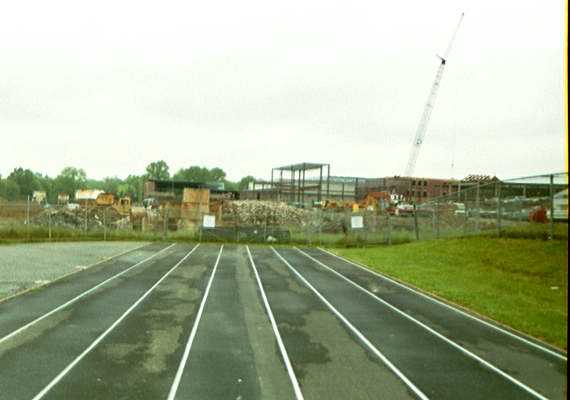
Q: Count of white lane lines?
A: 7